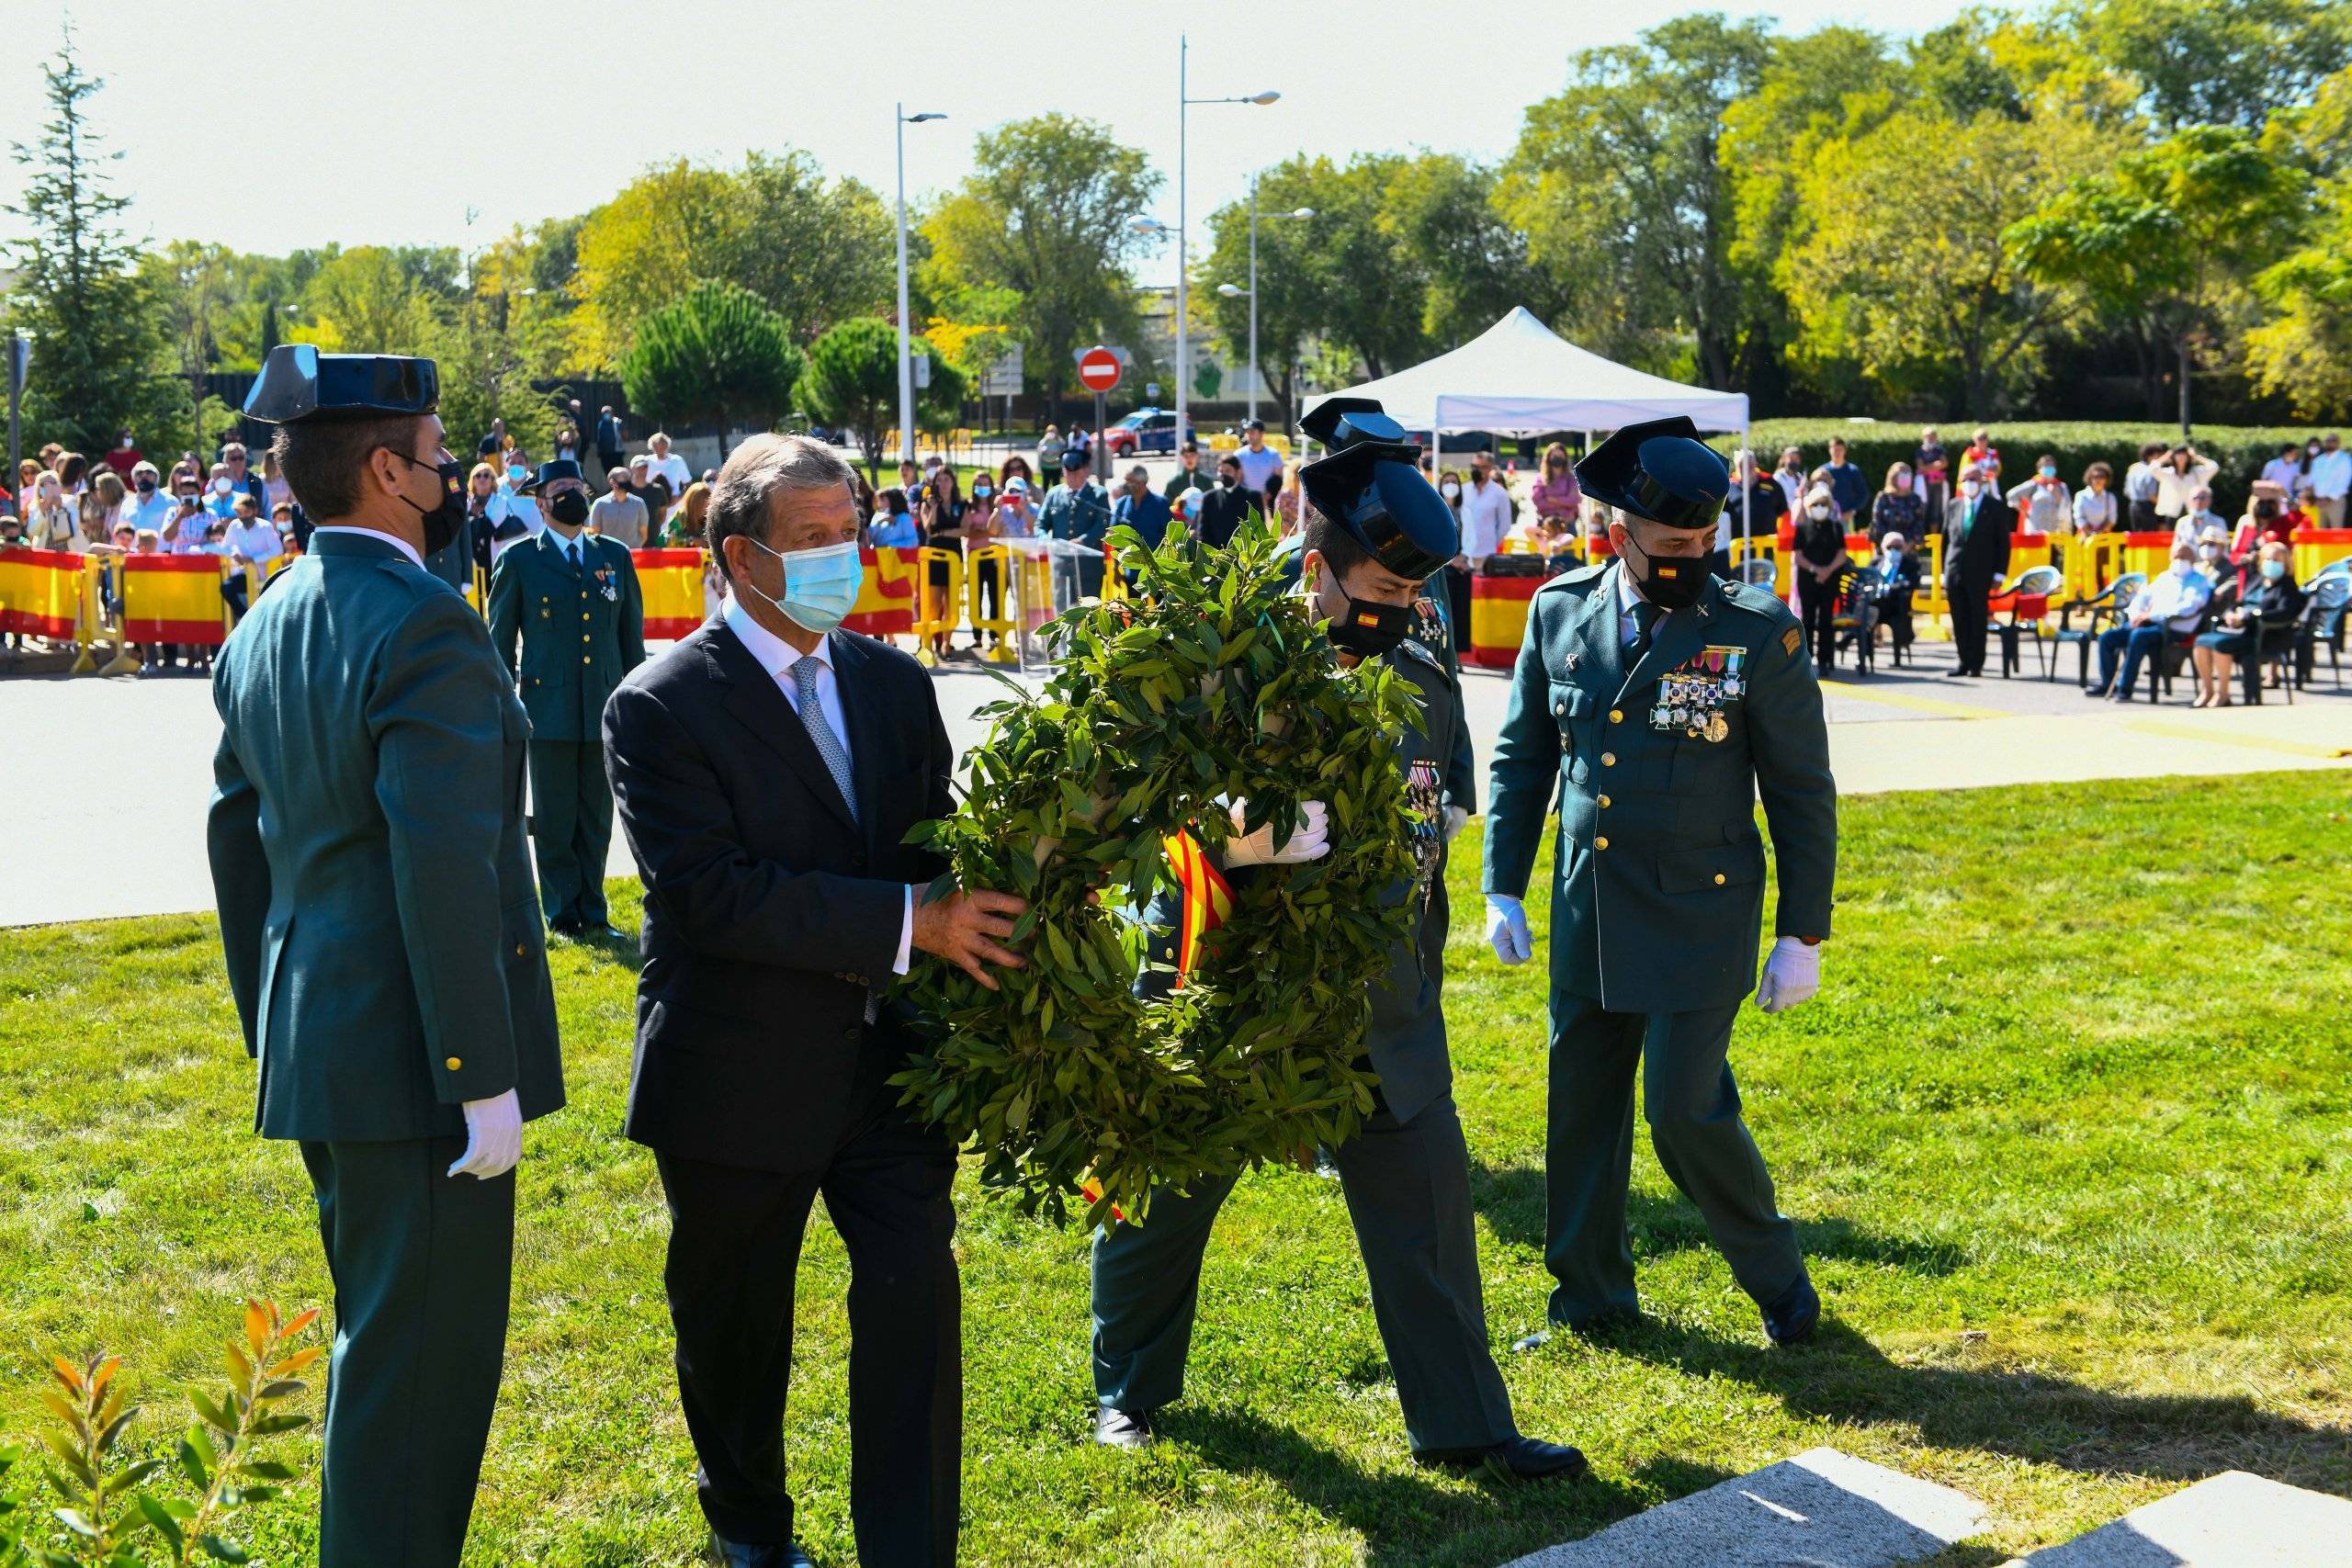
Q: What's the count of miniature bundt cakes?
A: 0